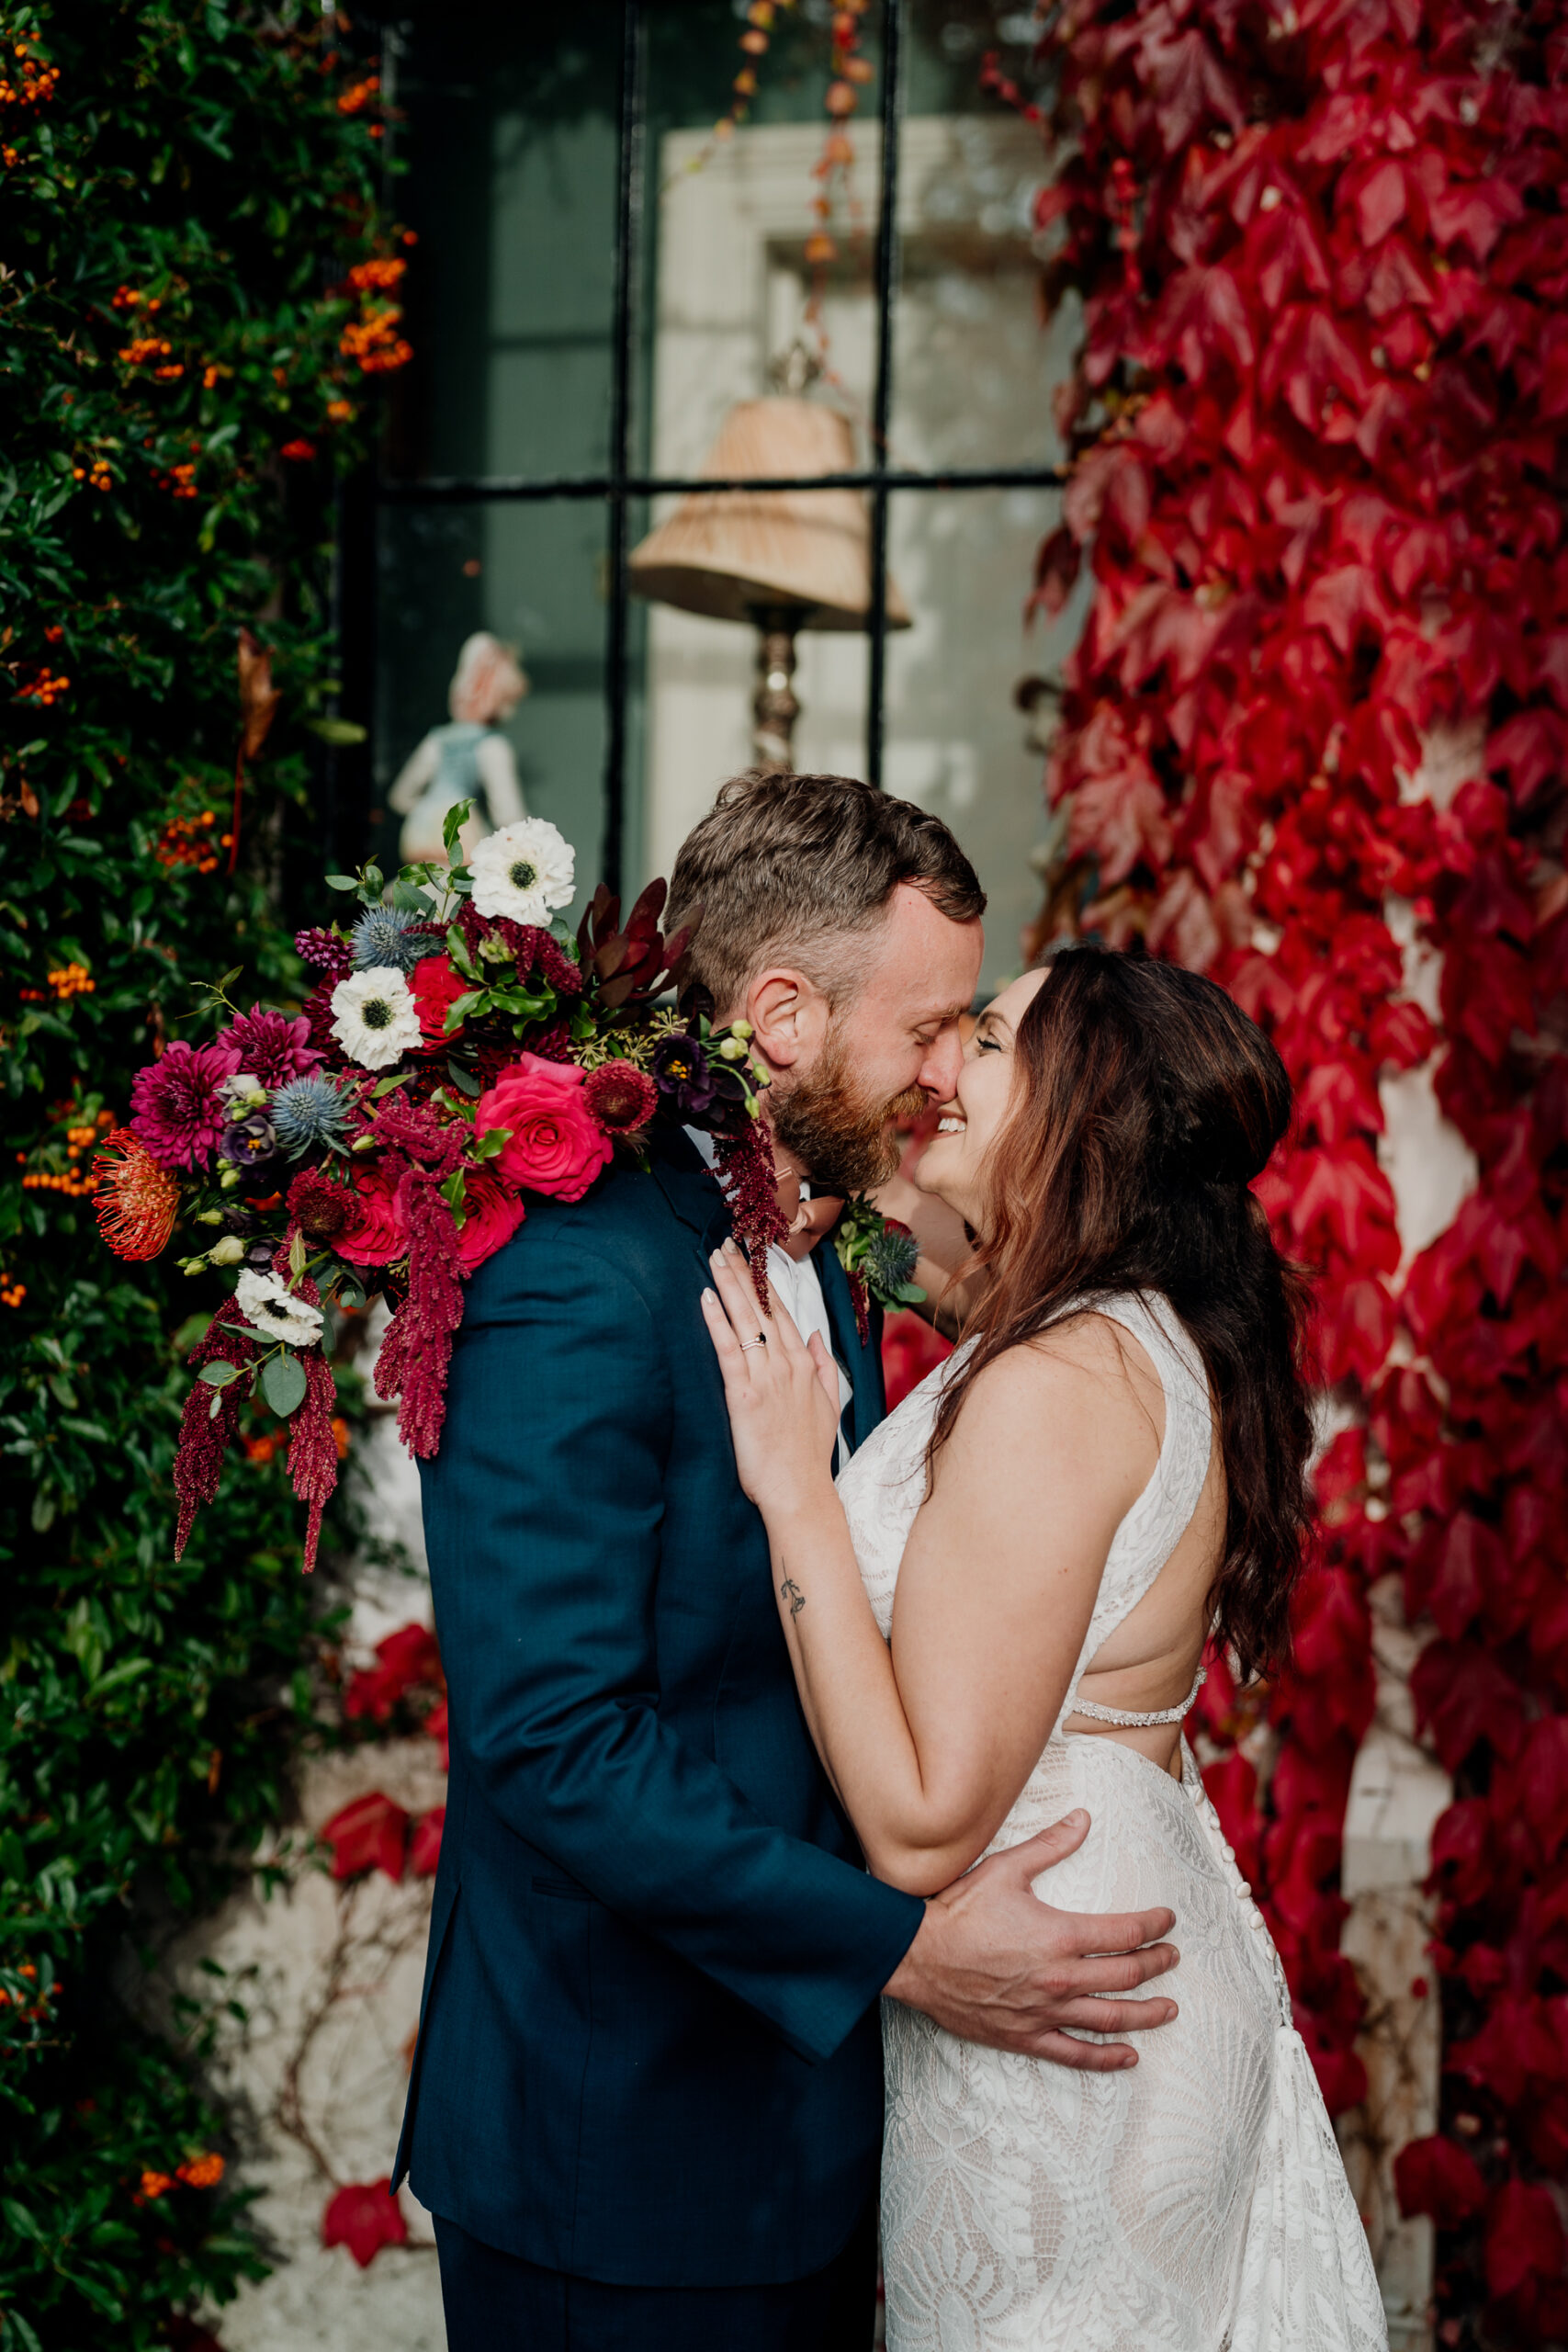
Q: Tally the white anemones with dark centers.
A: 3